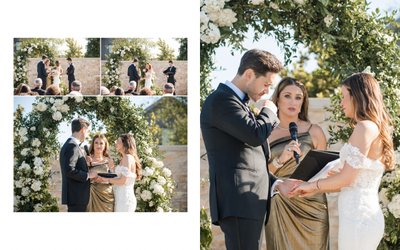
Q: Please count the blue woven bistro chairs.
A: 0